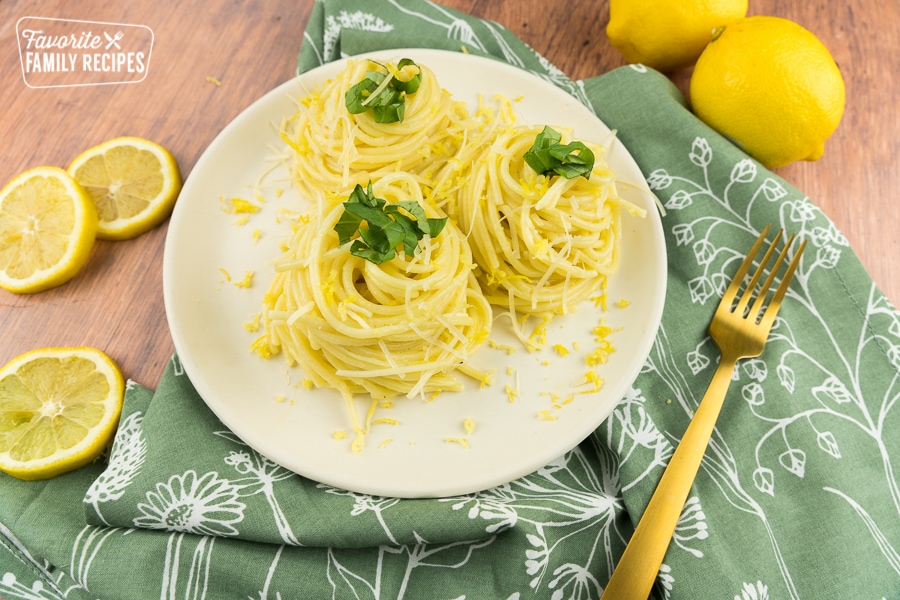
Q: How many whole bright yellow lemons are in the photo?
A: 2